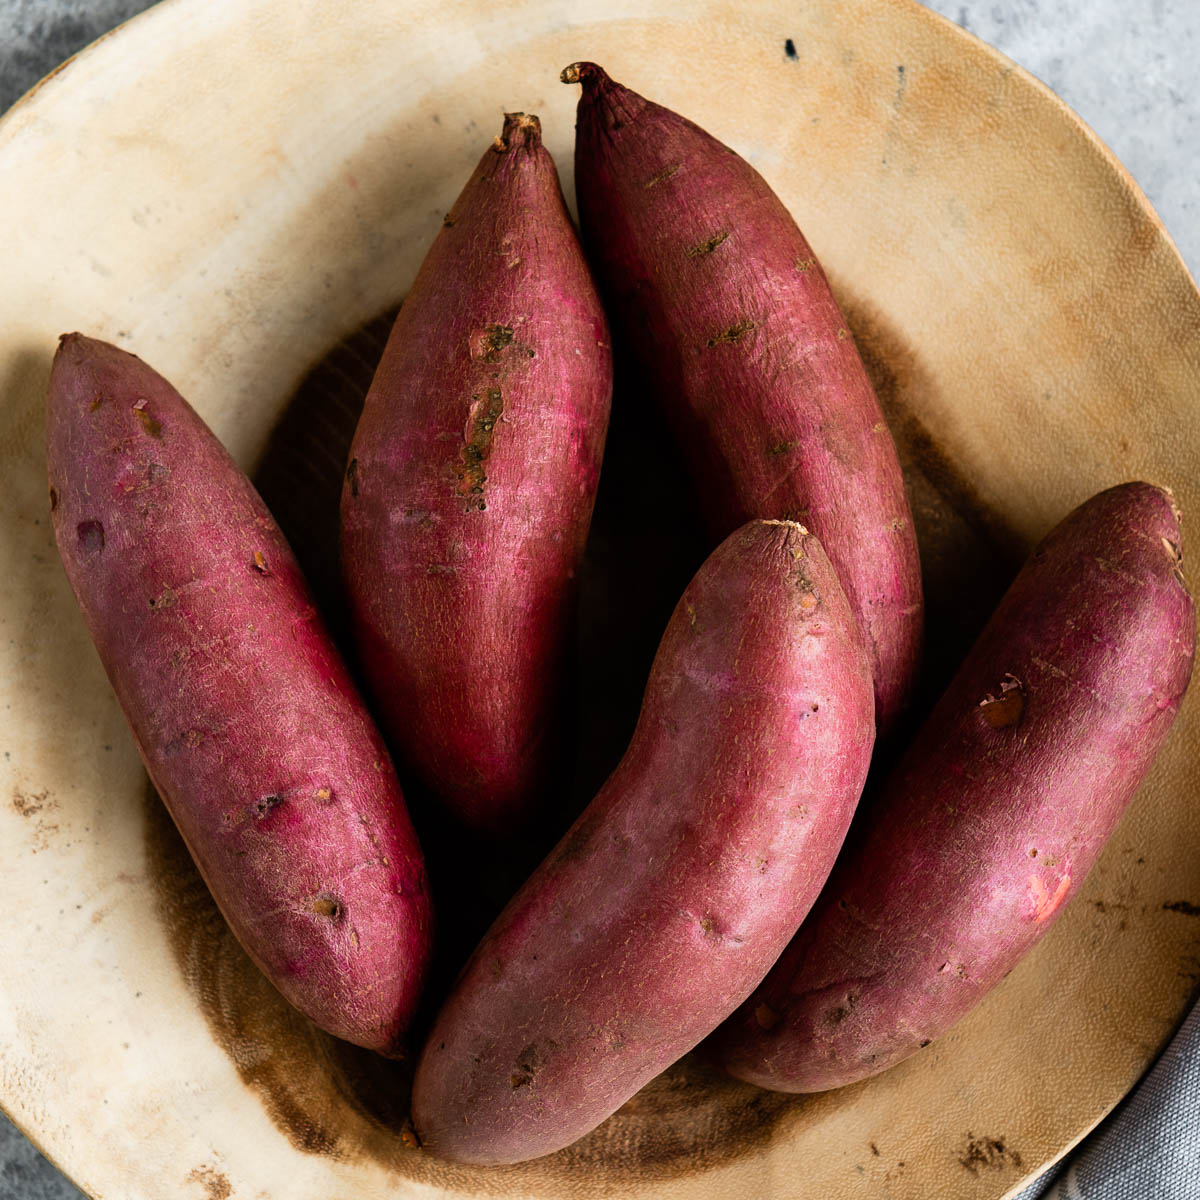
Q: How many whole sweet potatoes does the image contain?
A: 5